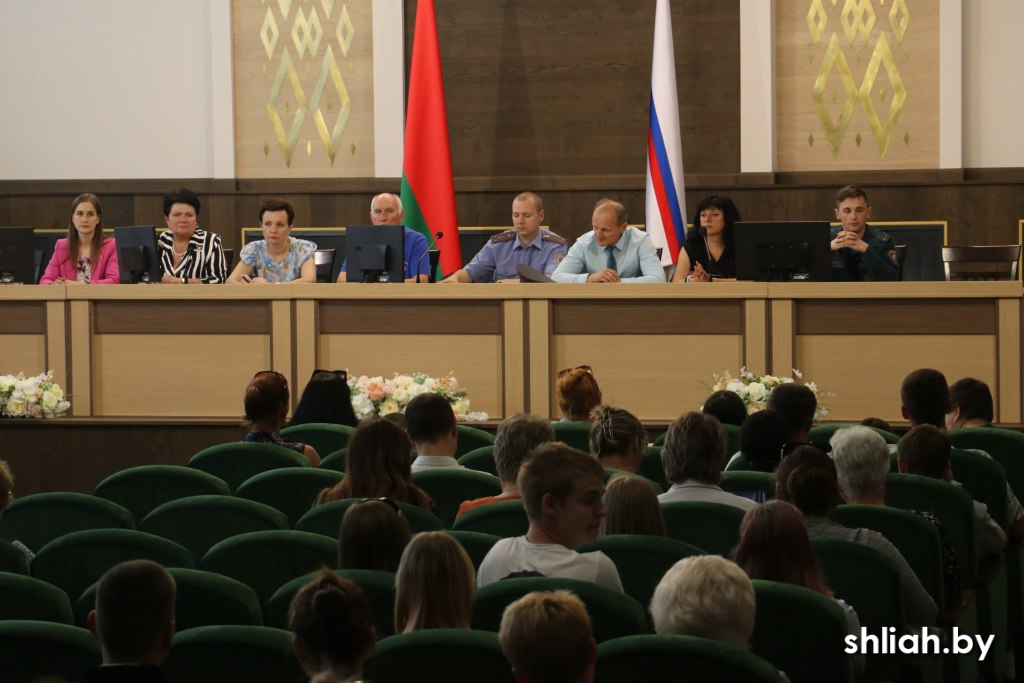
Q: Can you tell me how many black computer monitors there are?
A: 4